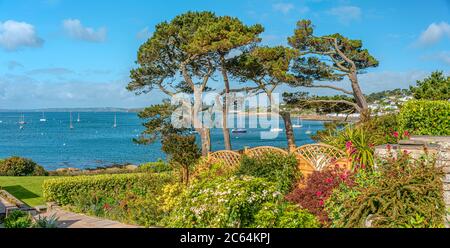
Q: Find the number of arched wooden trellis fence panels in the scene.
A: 3